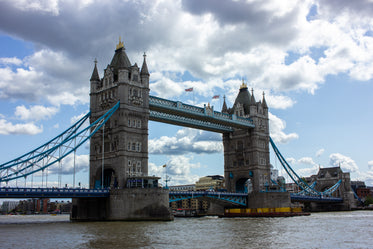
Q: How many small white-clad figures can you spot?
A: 0